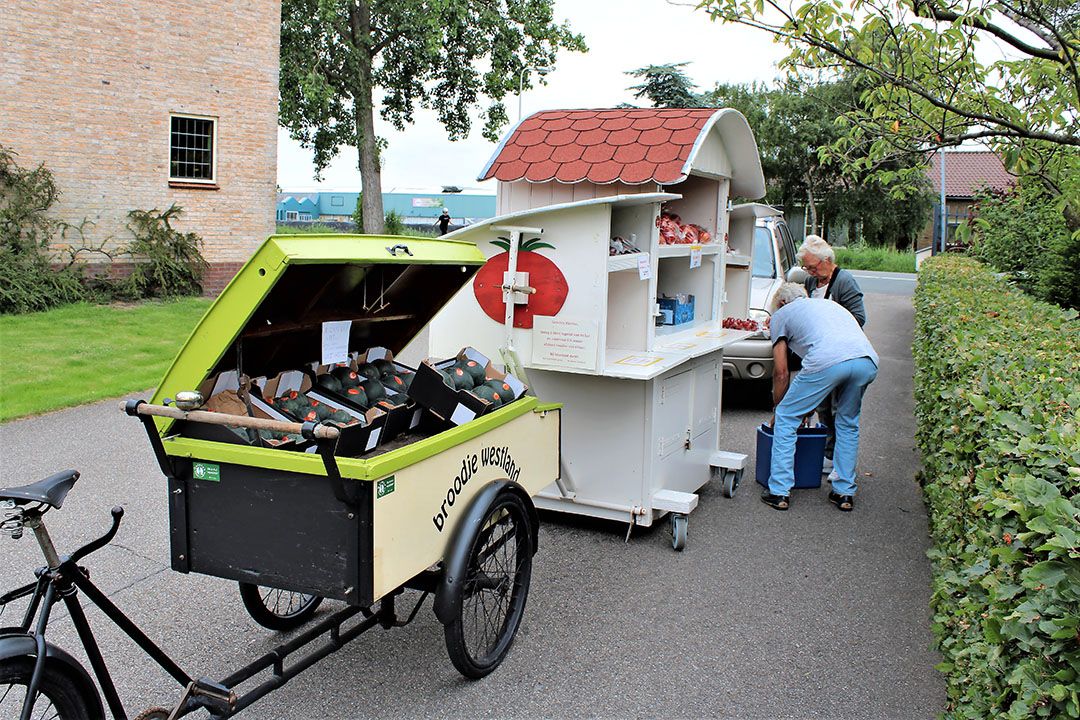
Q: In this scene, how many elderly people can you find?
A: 2